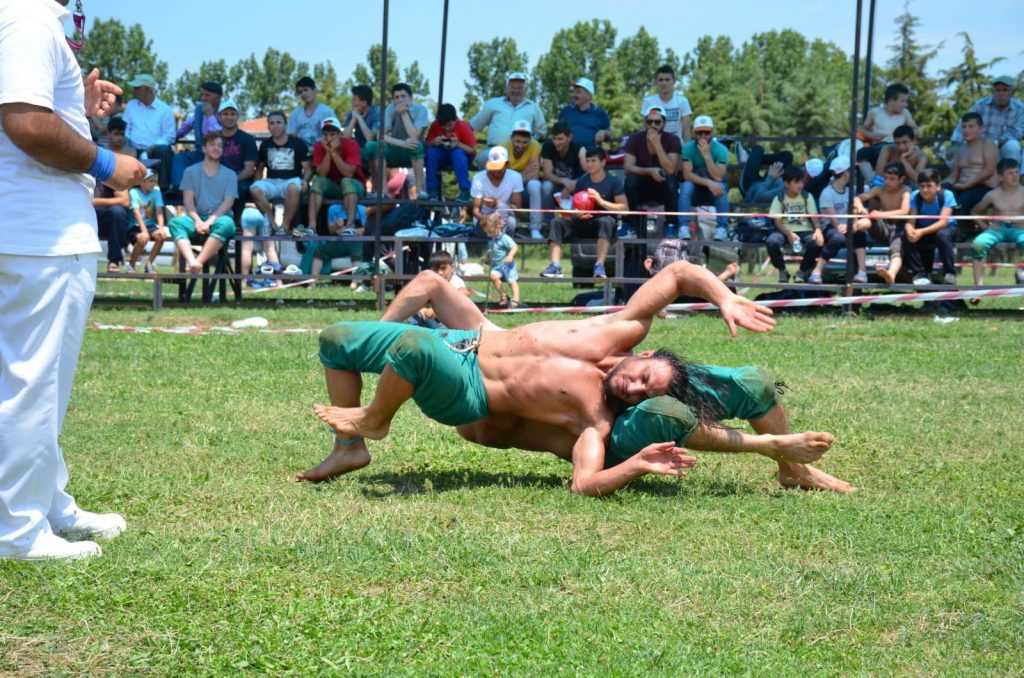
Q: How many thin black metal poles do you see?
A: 4